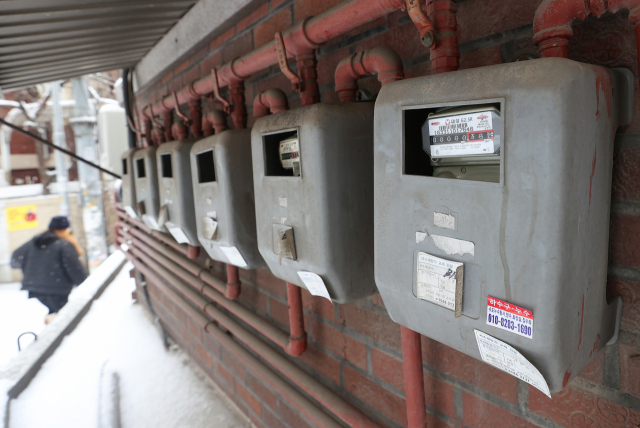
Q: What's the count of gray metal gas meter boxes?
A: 6